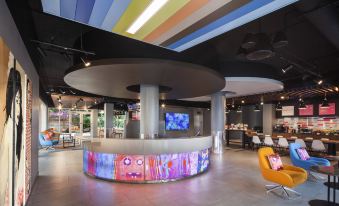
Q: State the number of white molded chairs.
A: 5